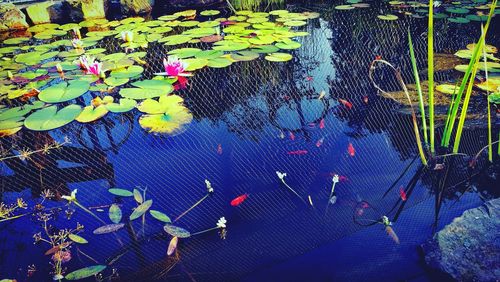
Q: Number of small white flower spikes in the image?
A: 6